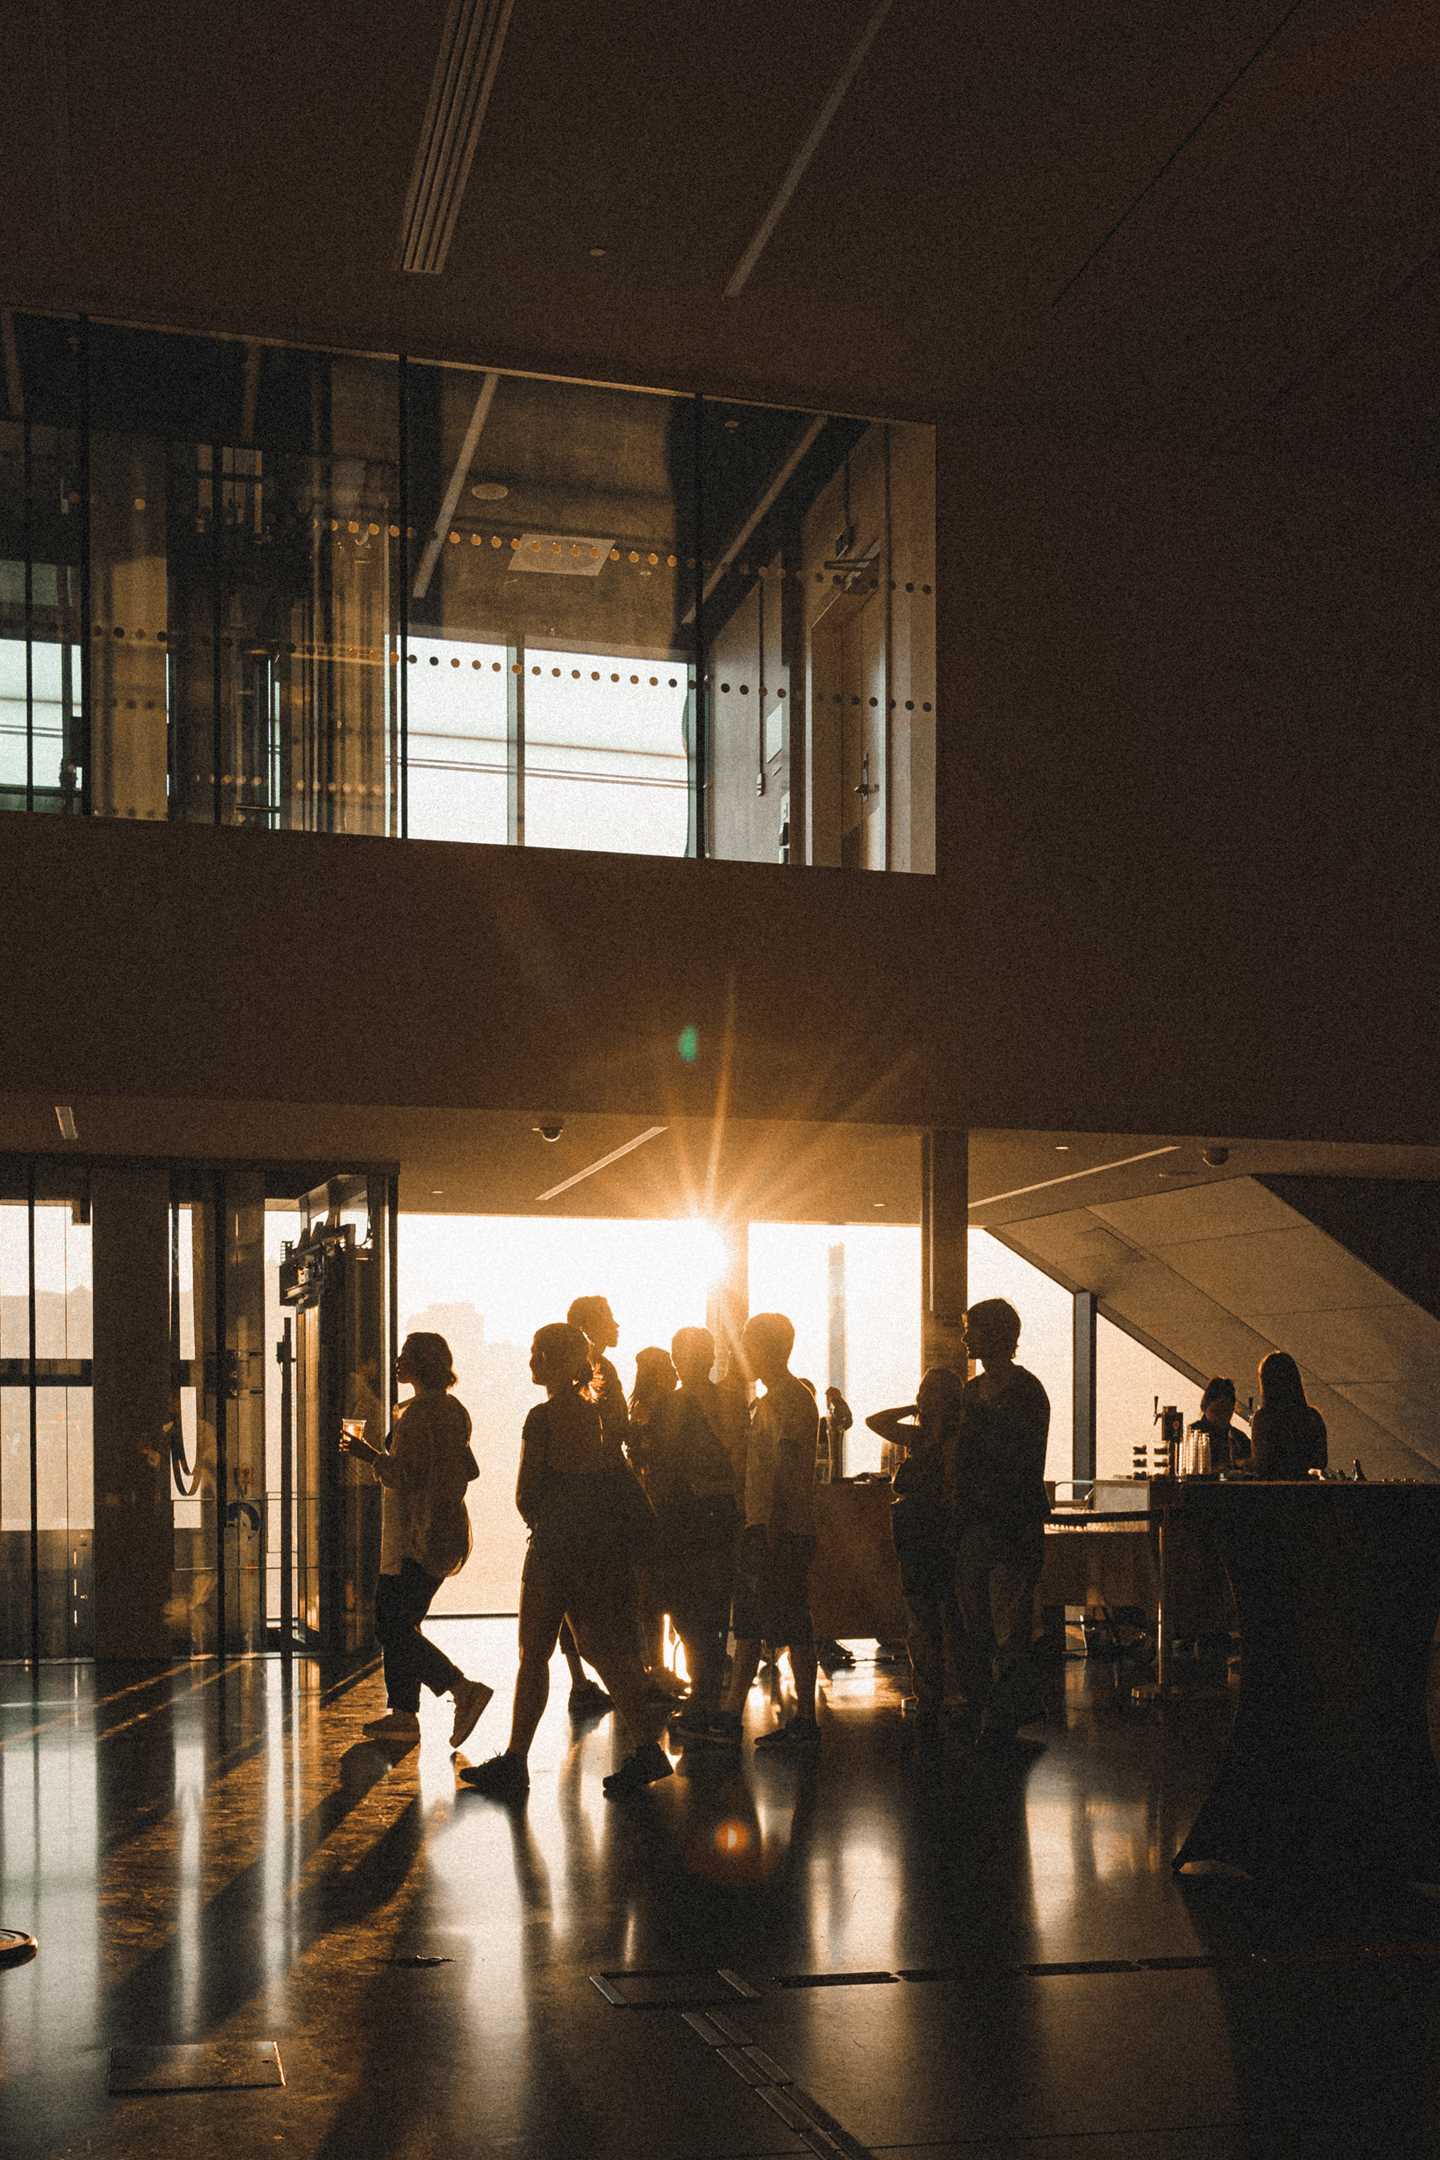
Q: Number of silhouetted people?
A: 10